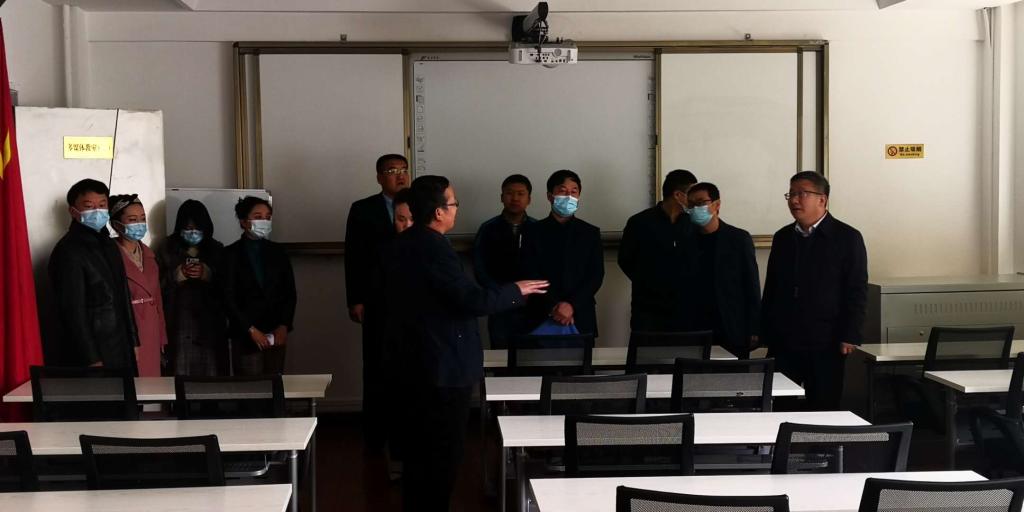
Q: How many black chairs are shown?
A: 14